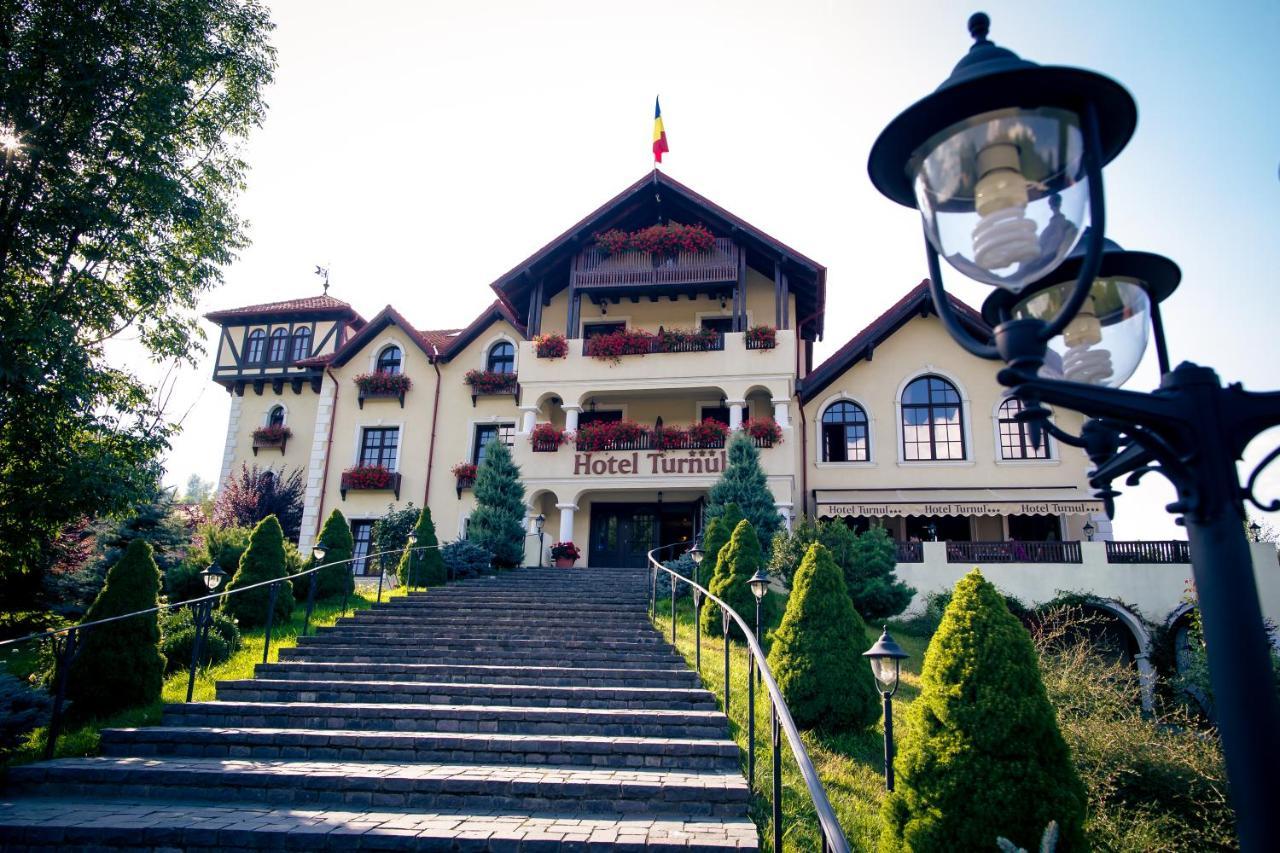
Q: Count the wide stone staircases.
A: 1